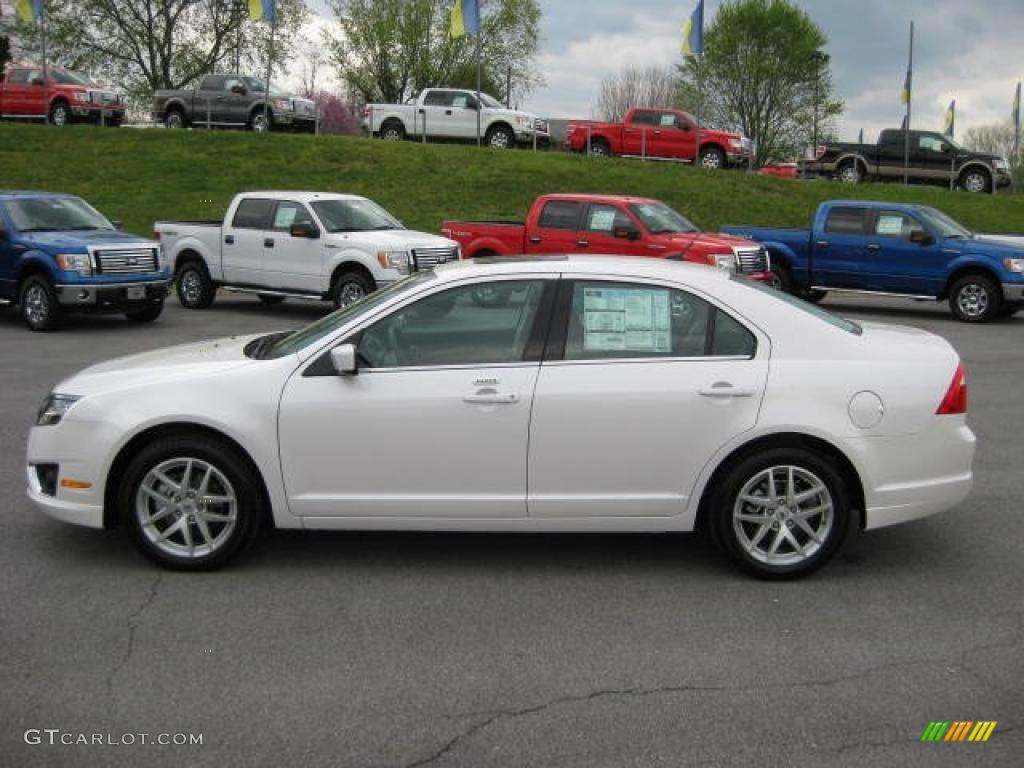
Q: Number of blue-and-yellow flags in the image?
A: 7